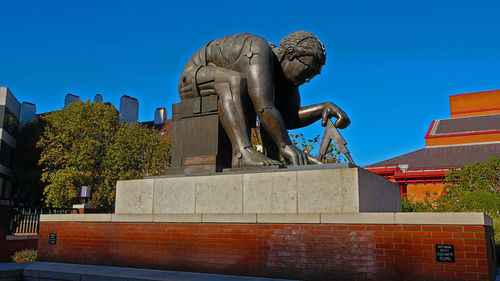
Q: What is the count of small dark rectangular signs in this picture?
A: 2